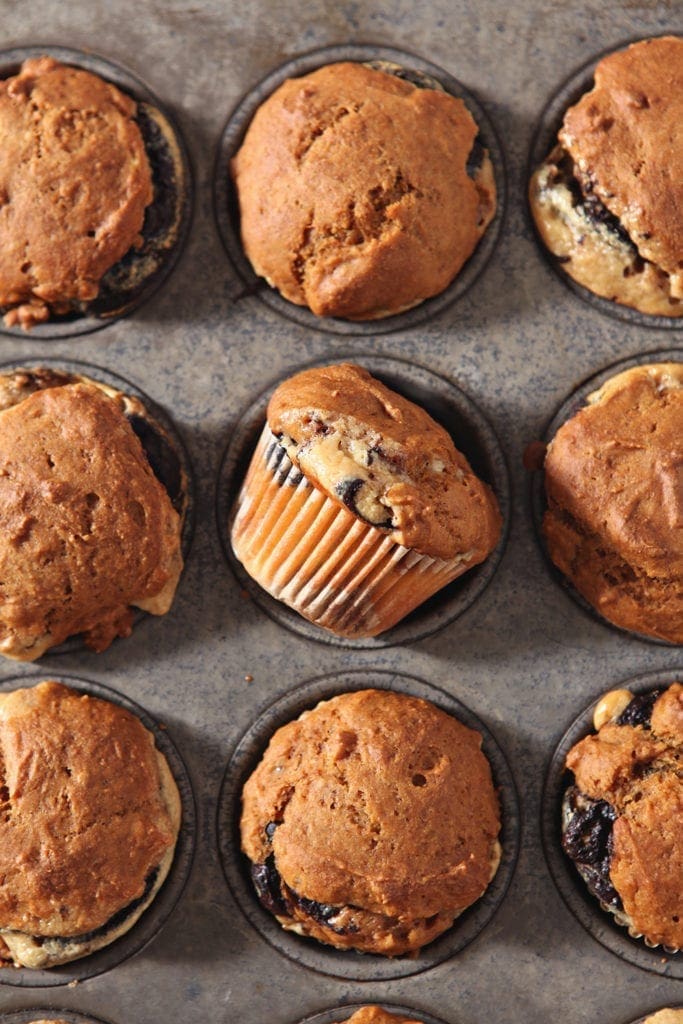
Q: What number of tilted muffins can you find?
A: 1